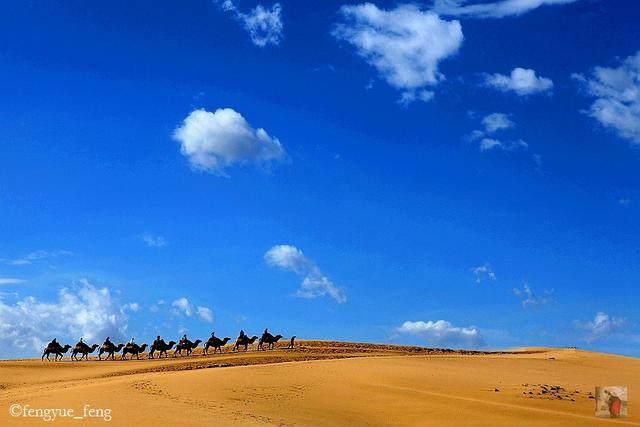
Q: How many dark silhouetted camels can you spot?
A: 9